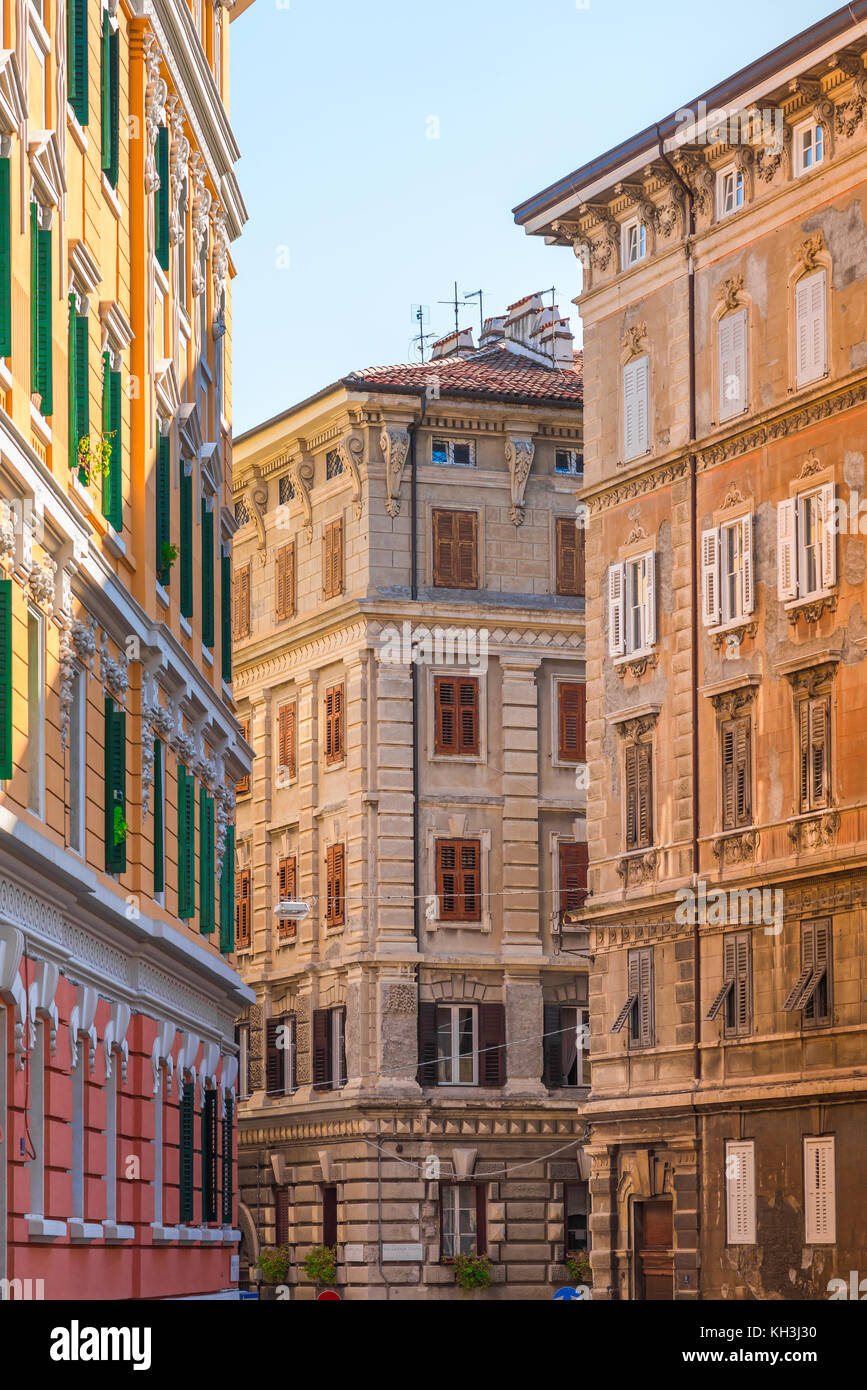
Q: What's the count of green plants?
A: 7